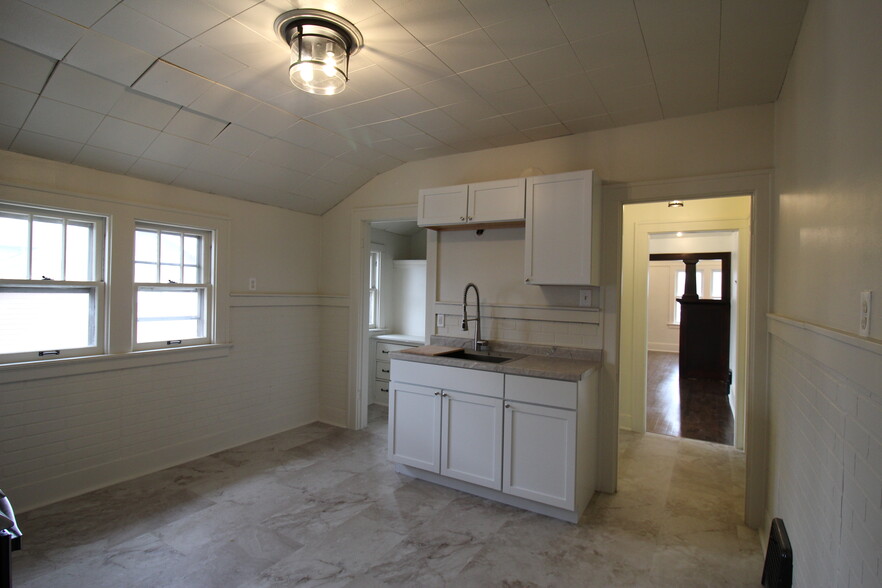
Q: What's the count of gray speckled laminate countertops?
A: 1